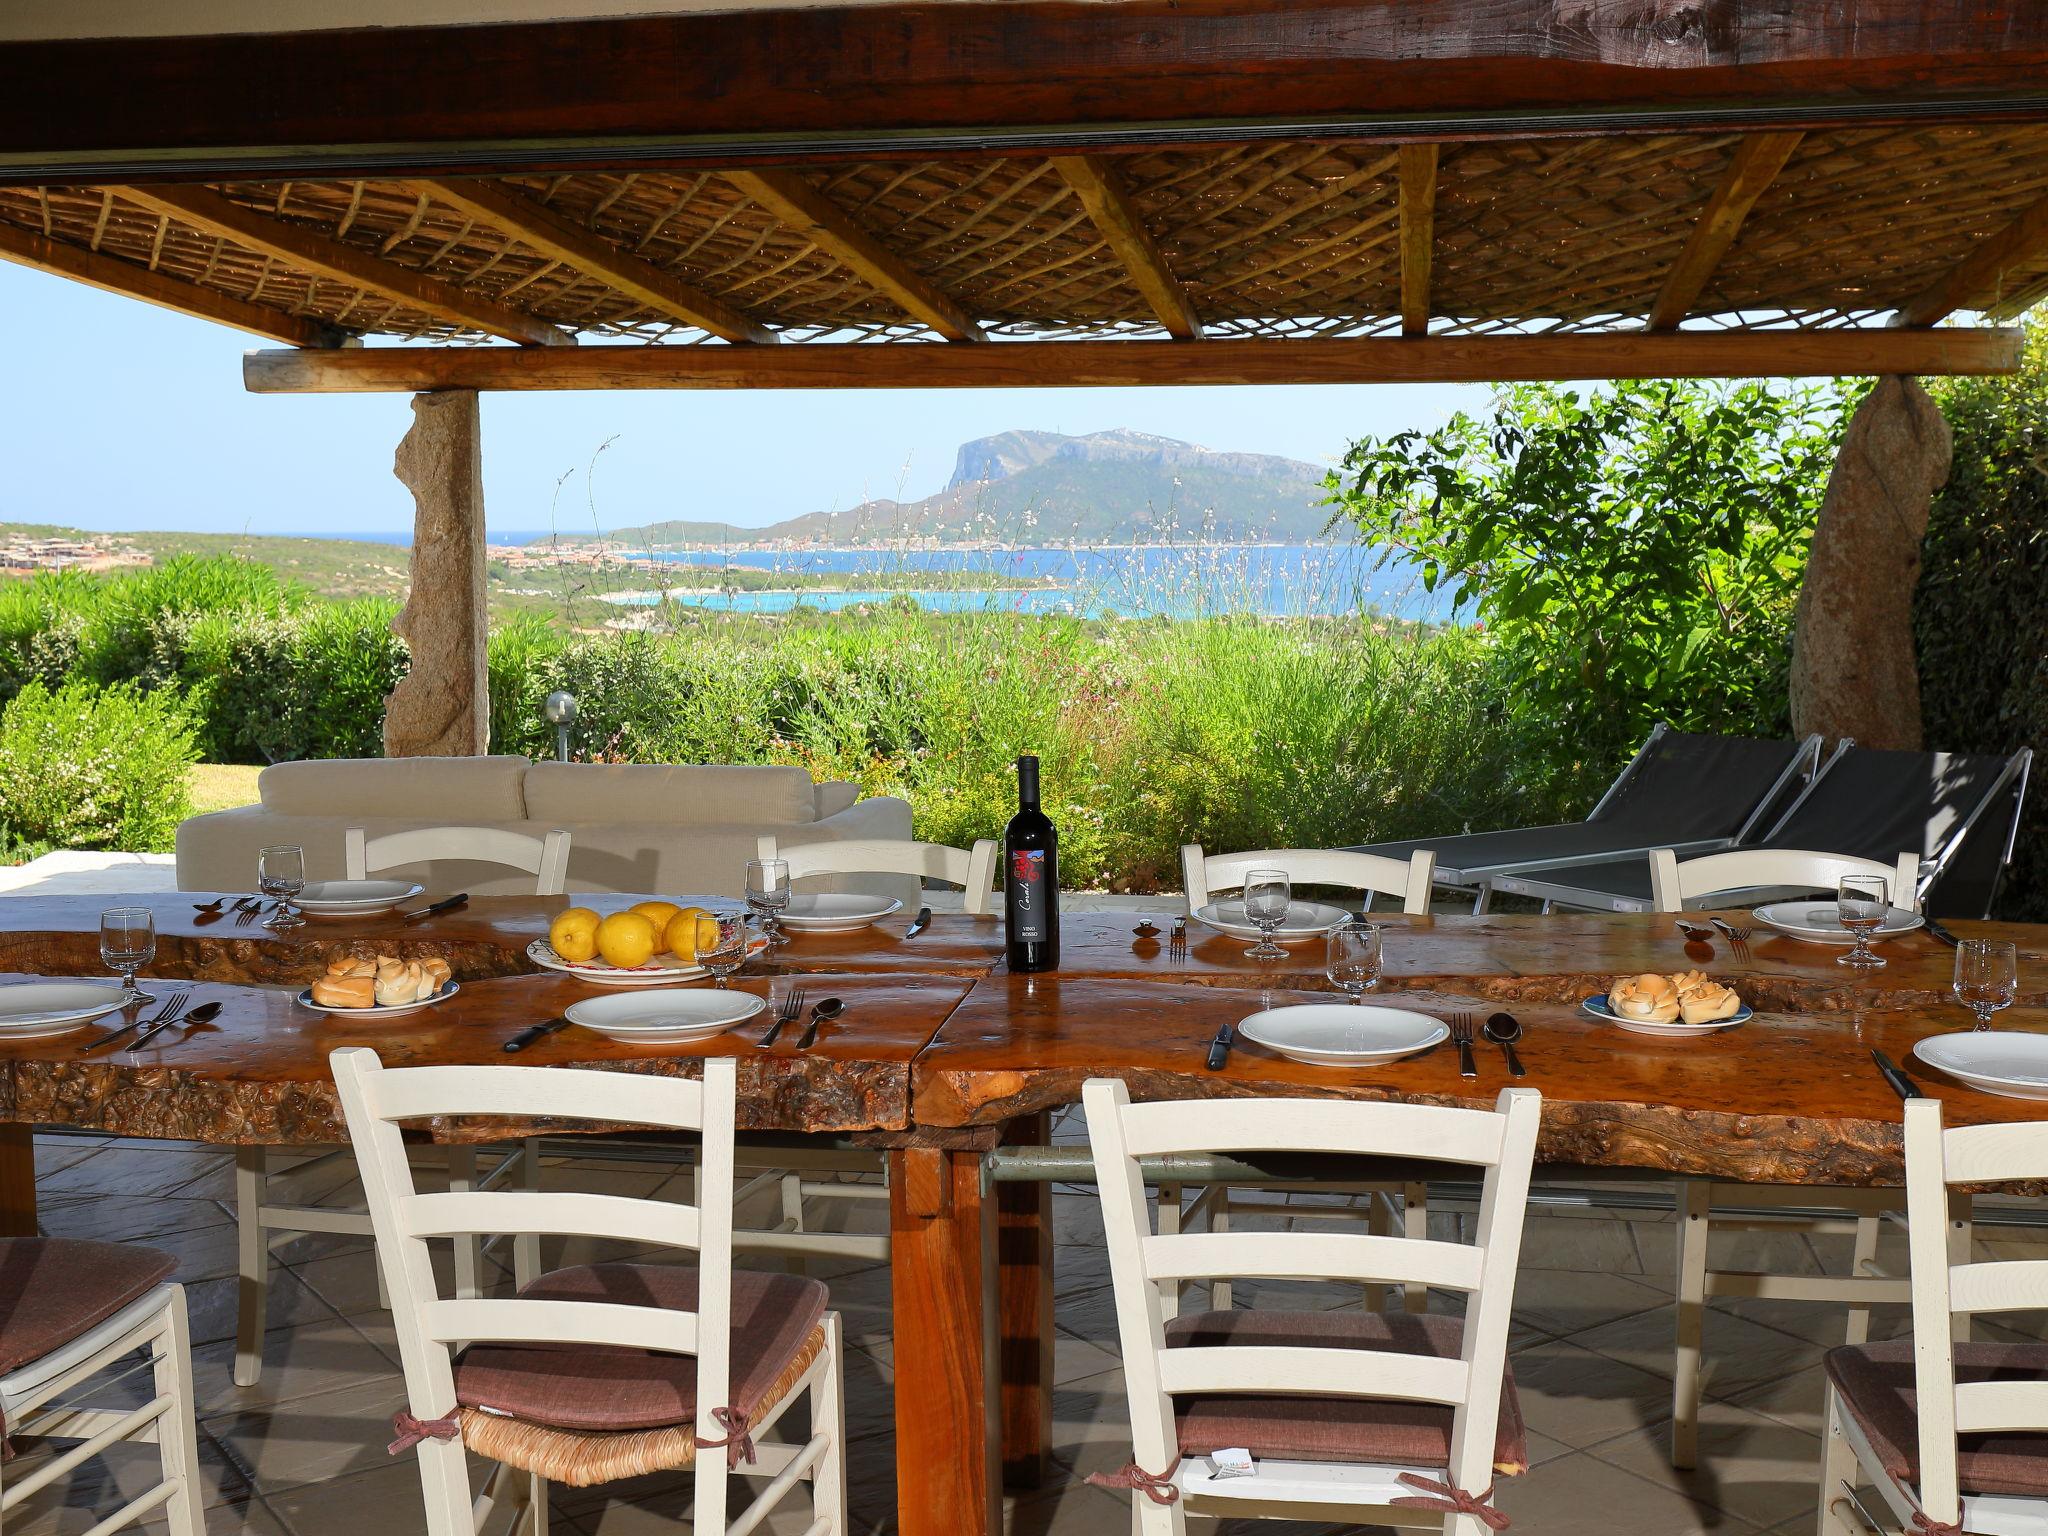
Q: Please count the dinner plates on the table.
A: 8